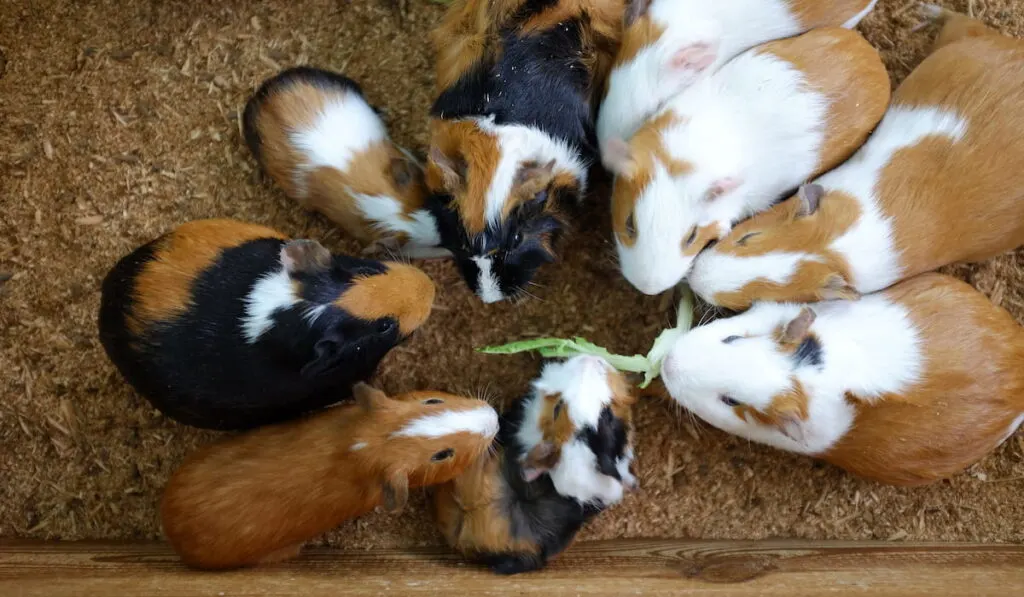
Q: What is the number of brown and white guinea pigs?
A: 5